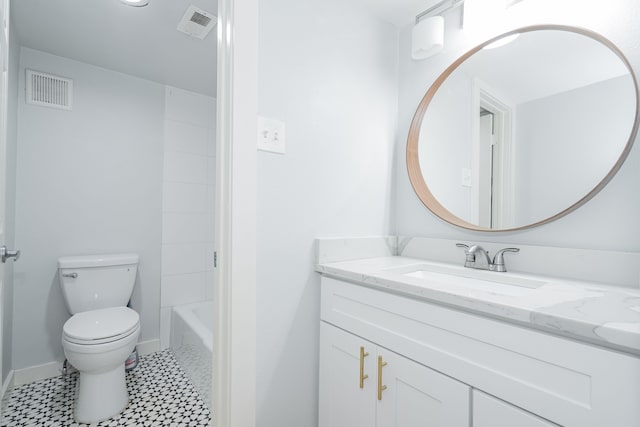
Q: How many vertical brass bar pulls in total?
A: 2